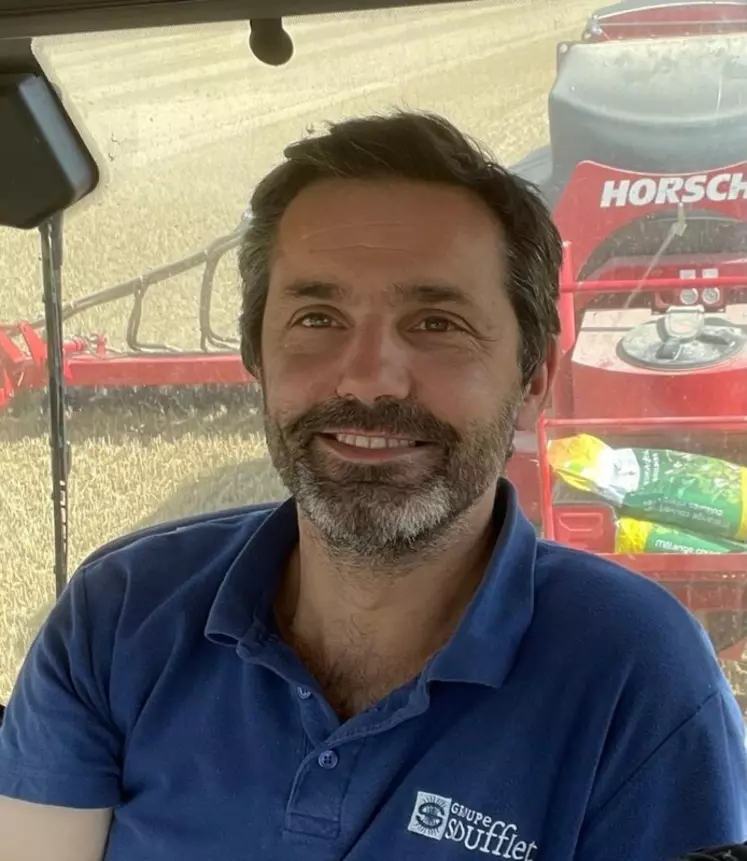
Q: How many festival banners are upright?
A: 0